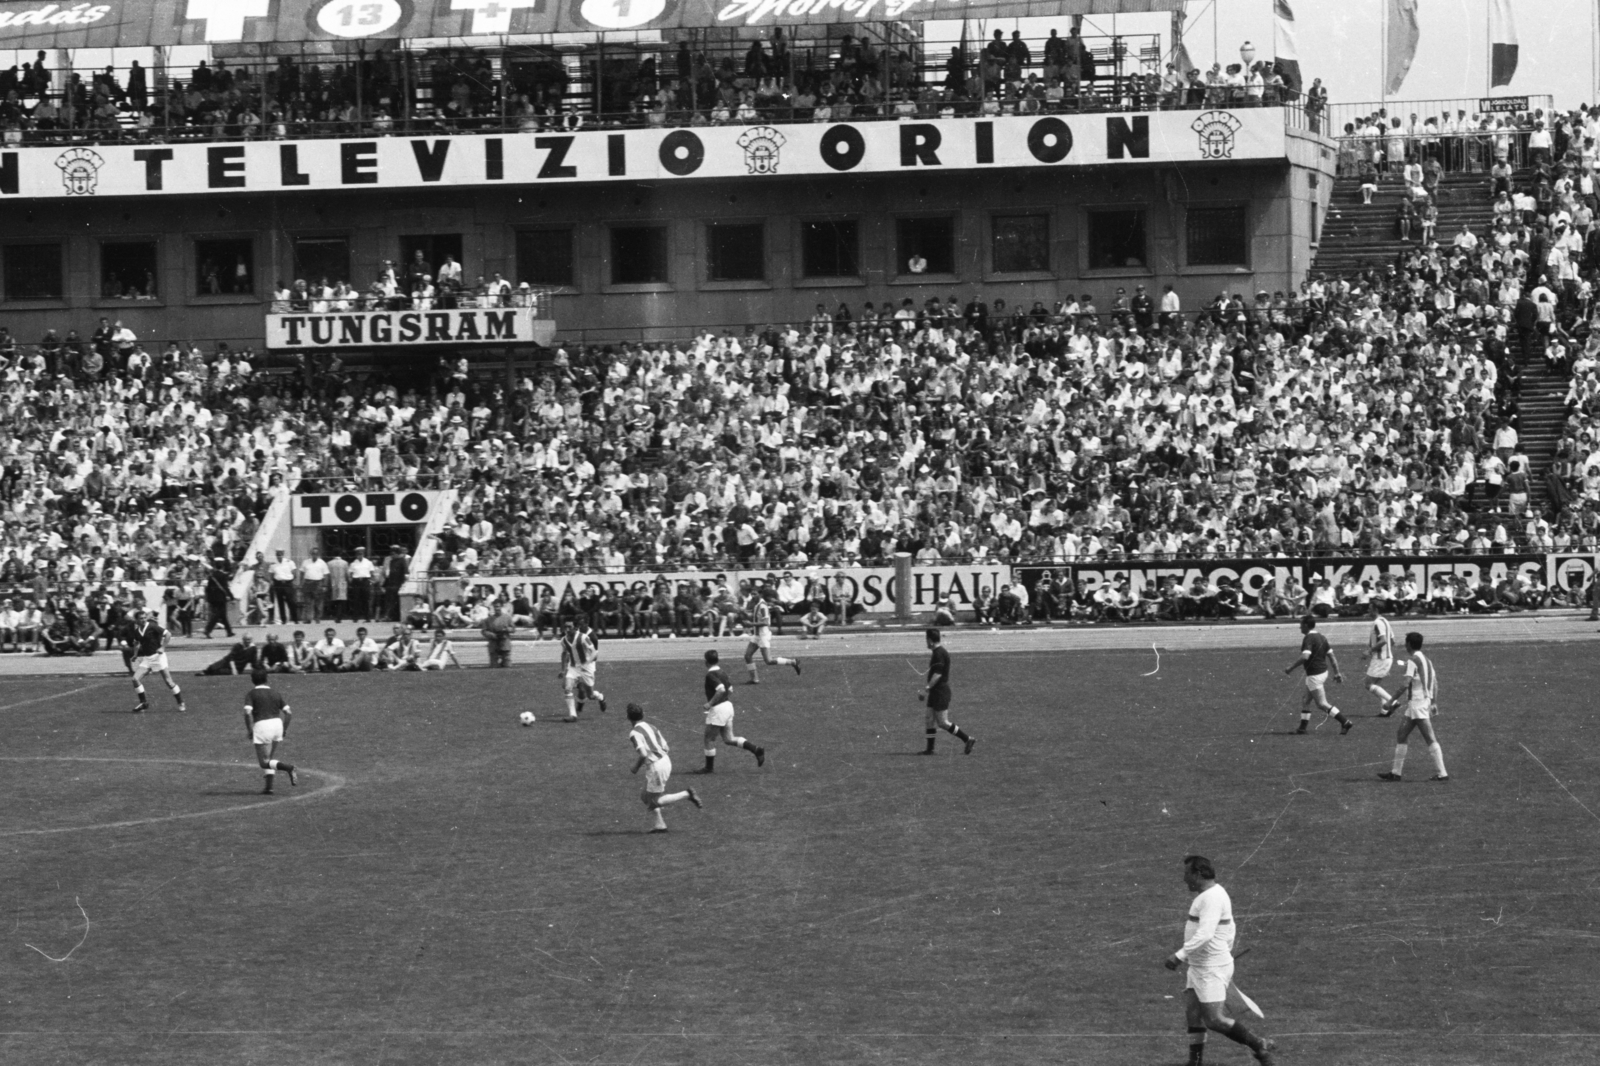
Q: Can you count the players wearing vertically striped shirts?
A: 5